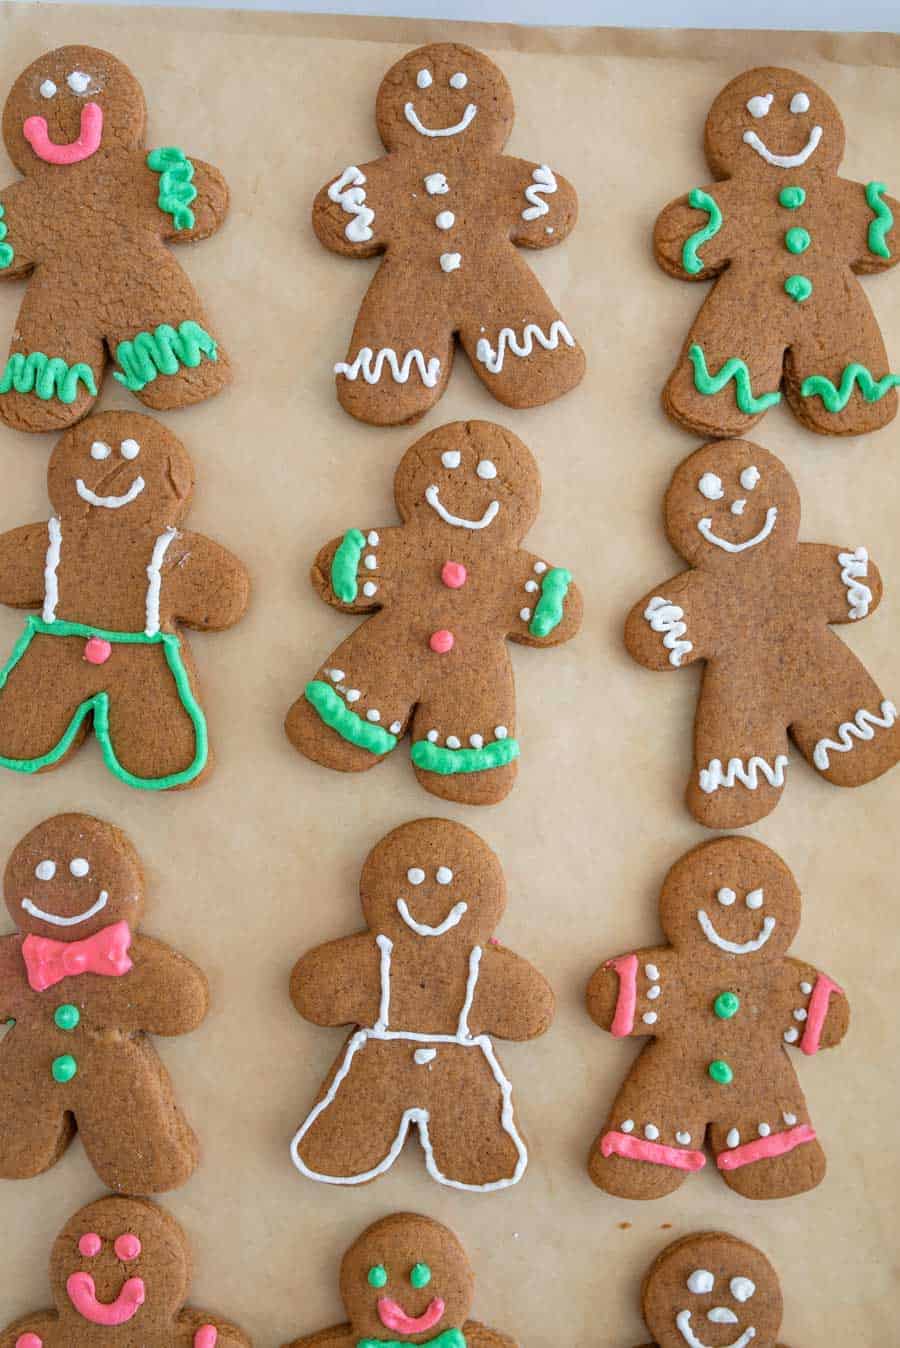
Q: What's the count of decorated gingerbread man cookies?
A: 12